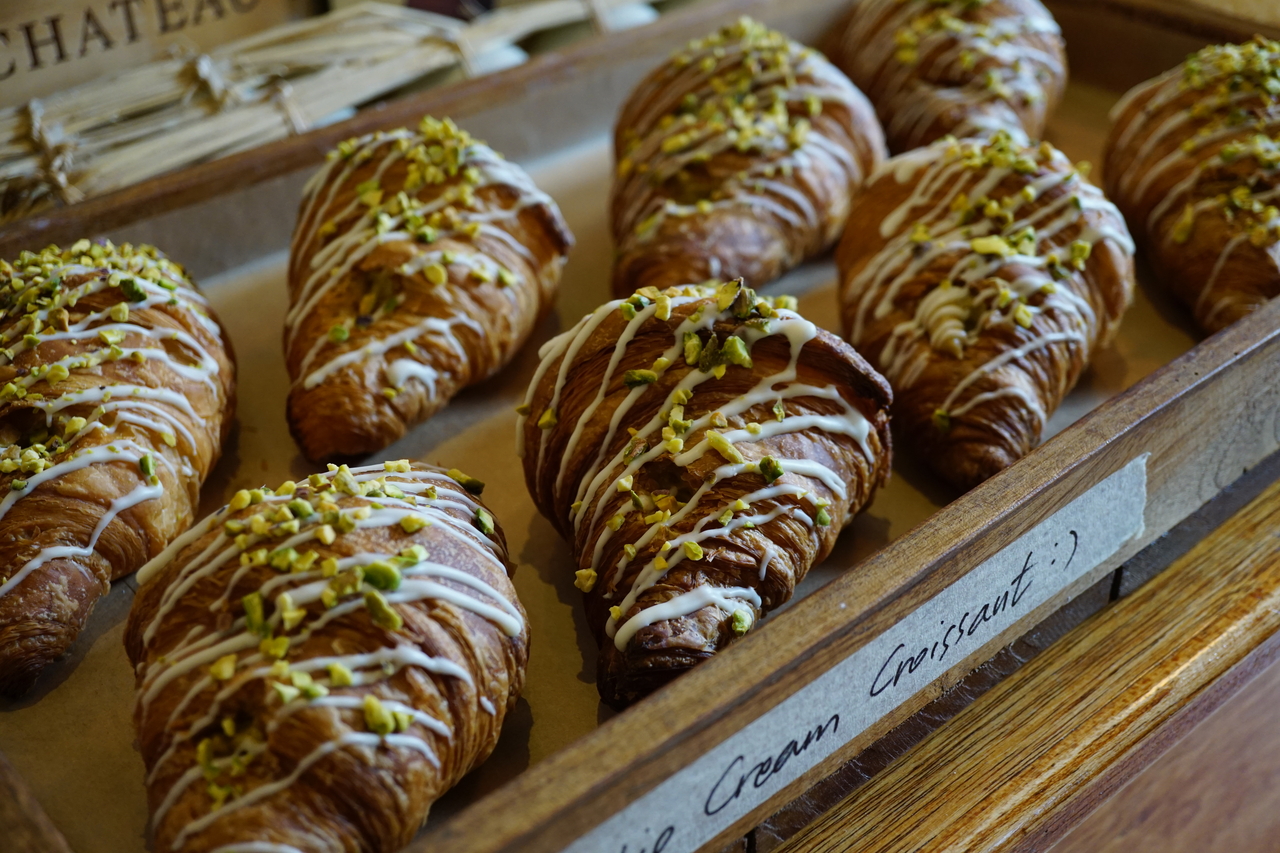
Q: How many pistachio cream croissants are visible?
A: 8